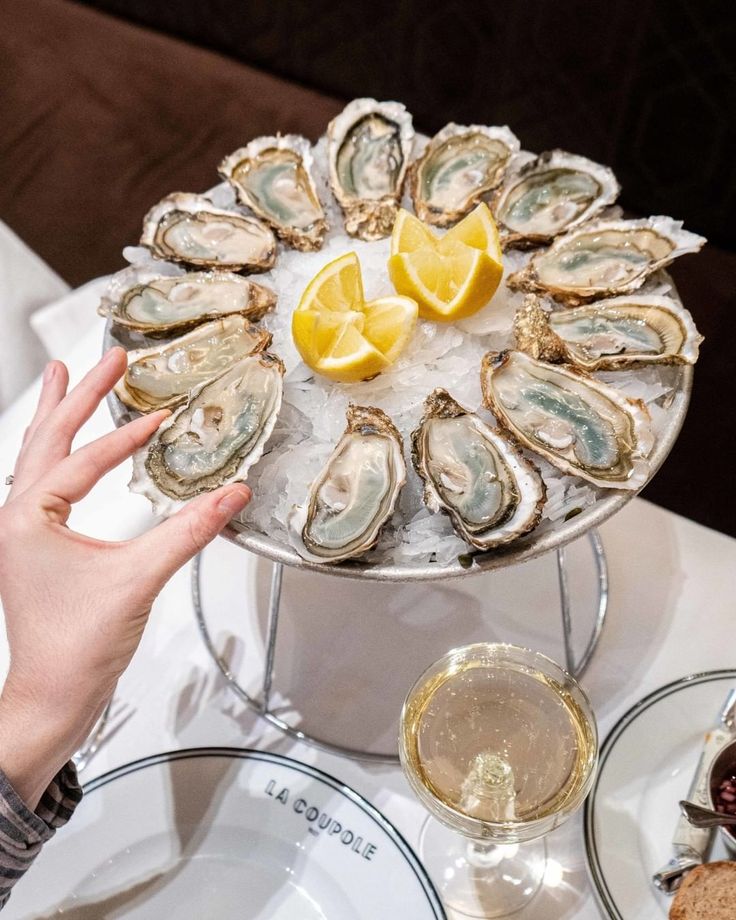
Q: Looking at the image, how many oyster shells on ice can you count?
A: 13